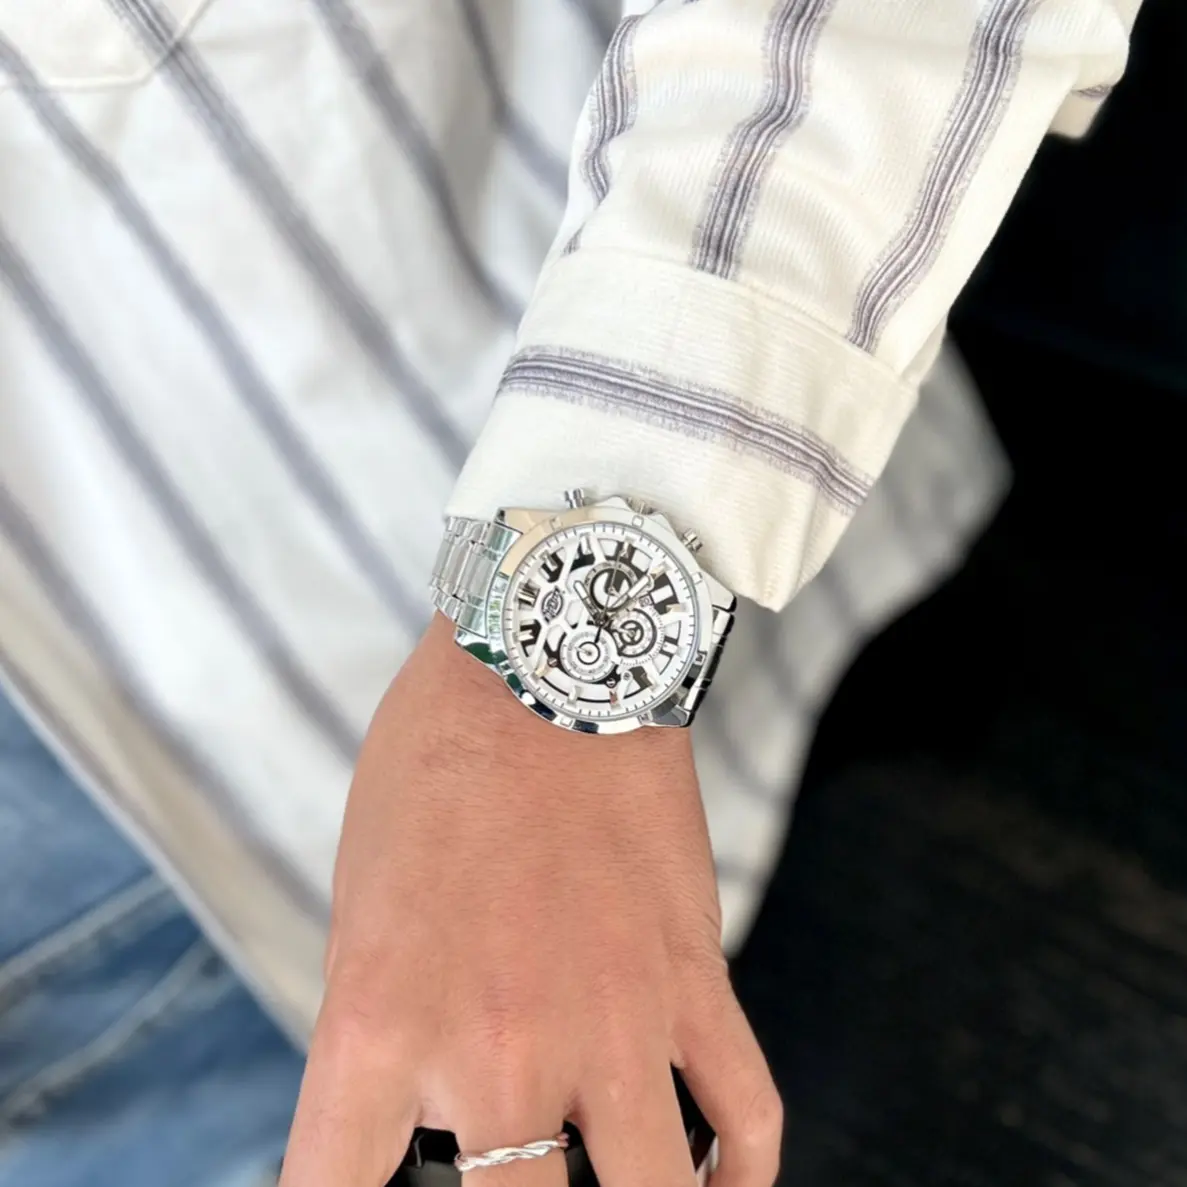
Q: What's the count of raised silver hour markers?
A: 12